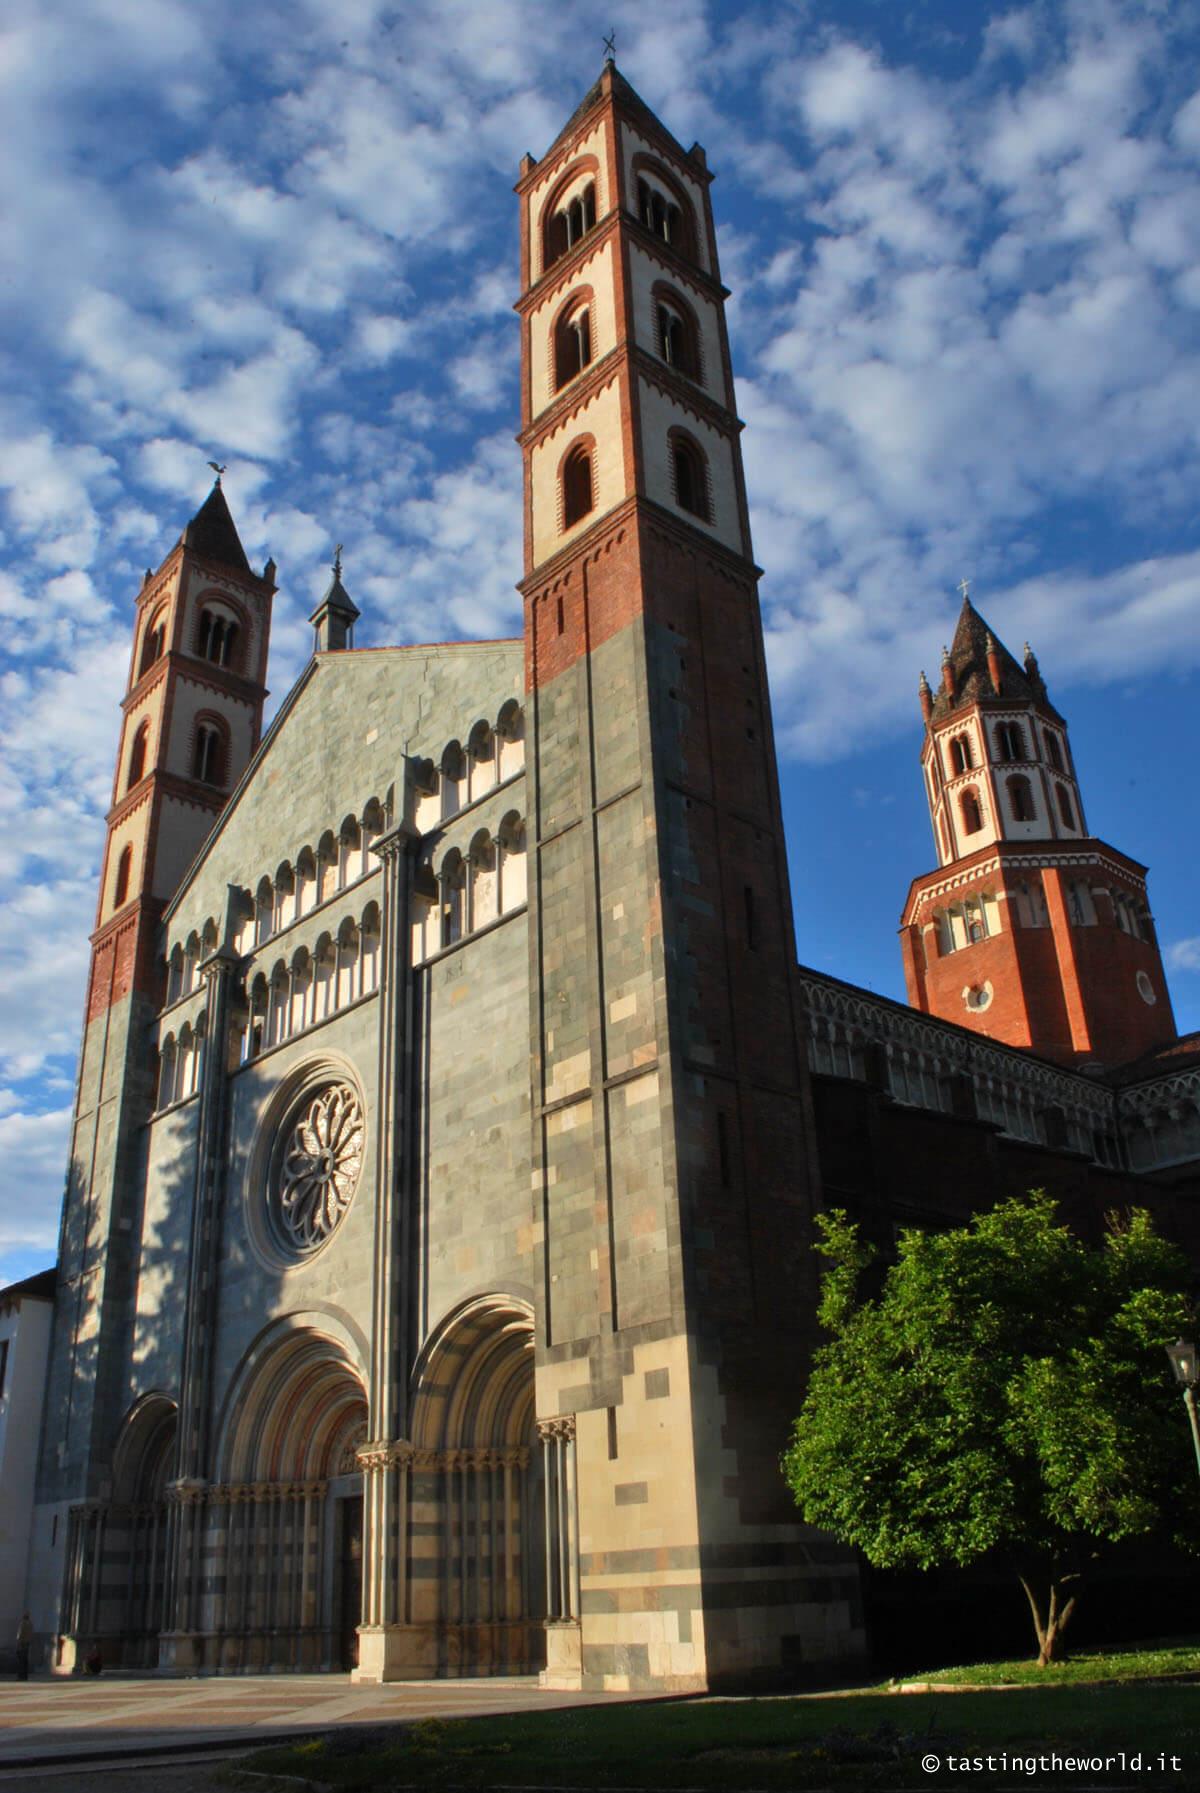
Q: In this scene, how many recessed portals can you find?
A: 3